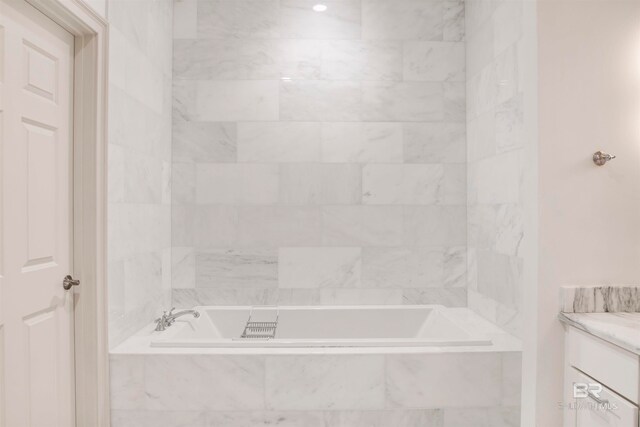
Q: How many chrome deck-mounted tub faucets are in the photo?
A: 1